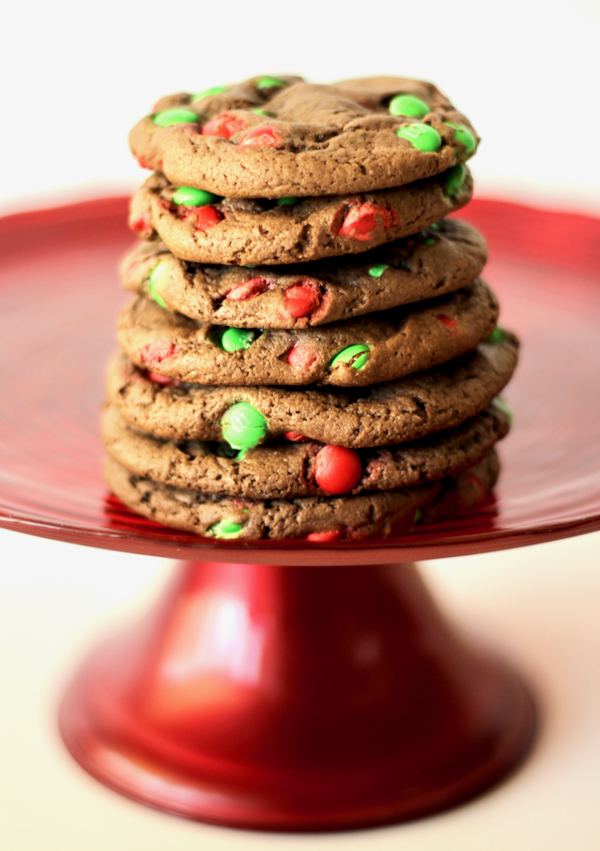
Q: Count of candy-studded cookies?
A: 7